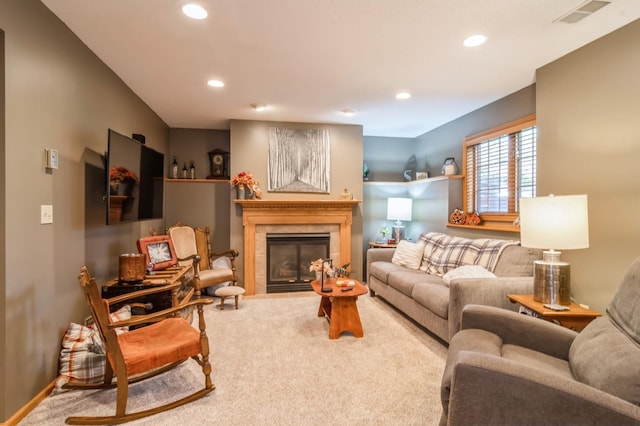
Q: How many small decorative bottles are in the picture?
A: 3